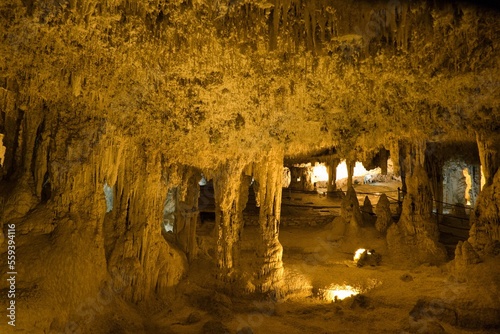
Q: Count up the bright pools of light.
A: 2